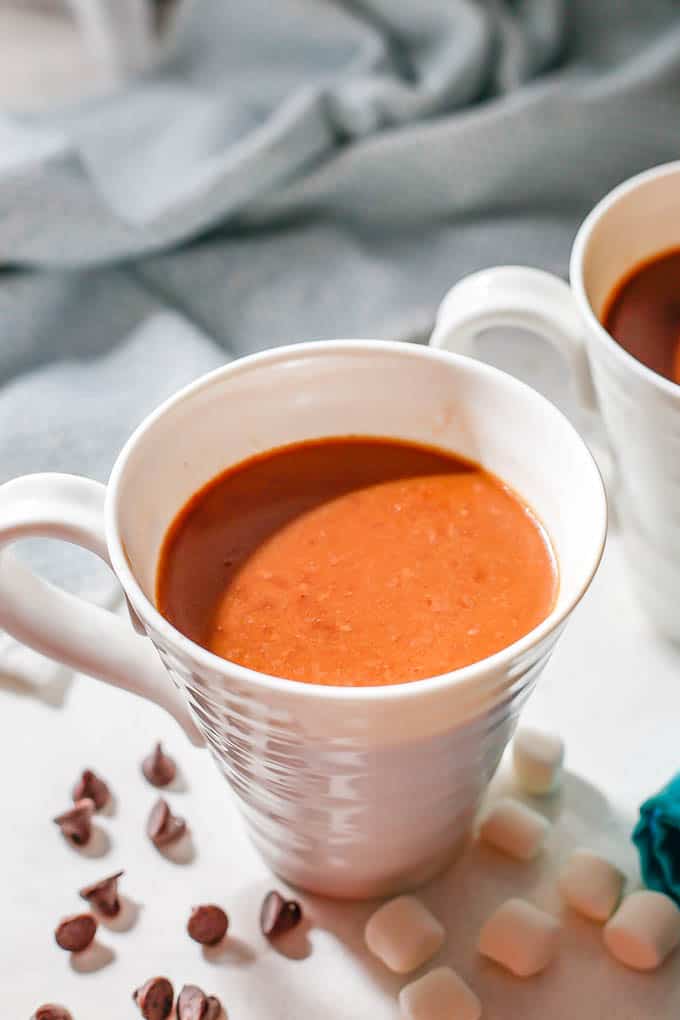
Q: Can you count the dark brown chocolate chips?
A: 11